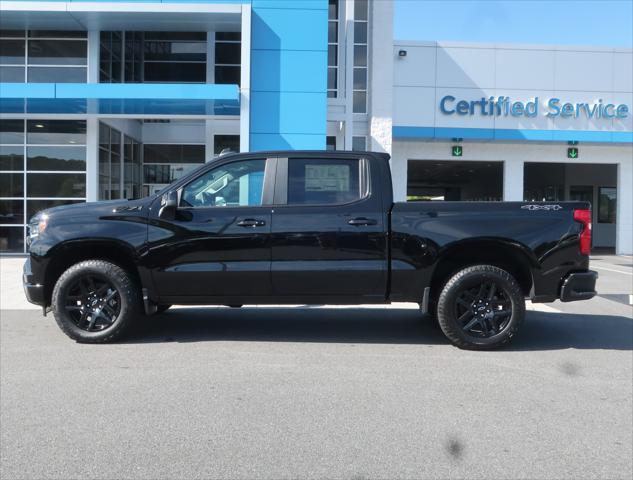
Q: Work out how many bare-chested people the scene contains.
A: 0